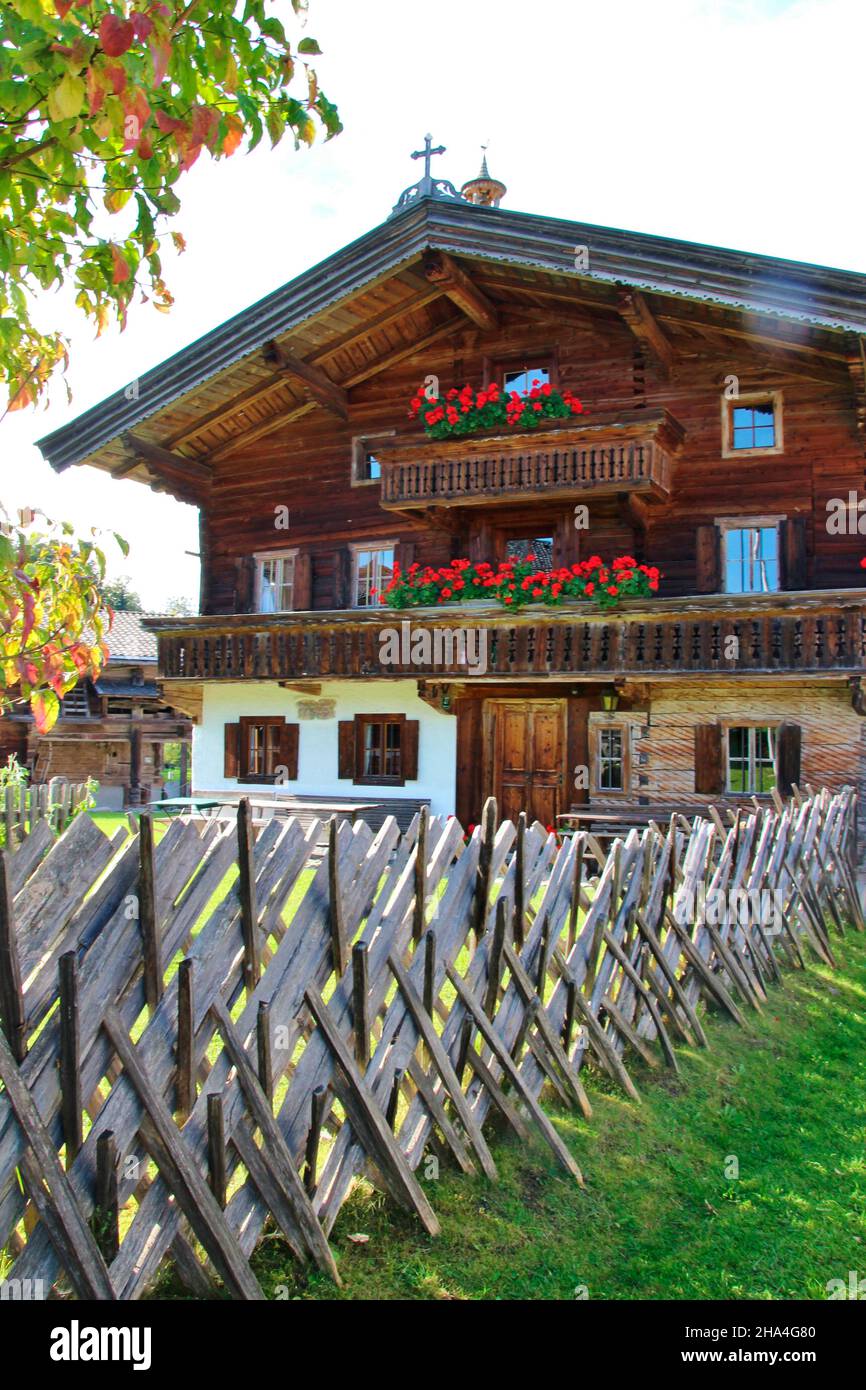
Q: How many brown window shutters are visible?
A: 12